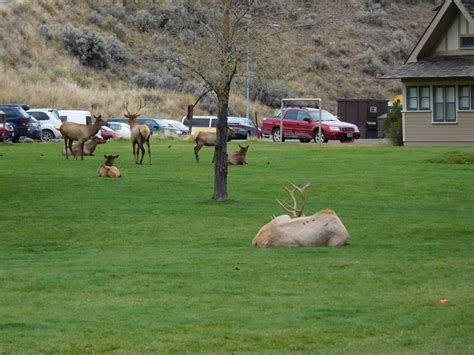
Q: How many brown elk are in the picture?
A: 6